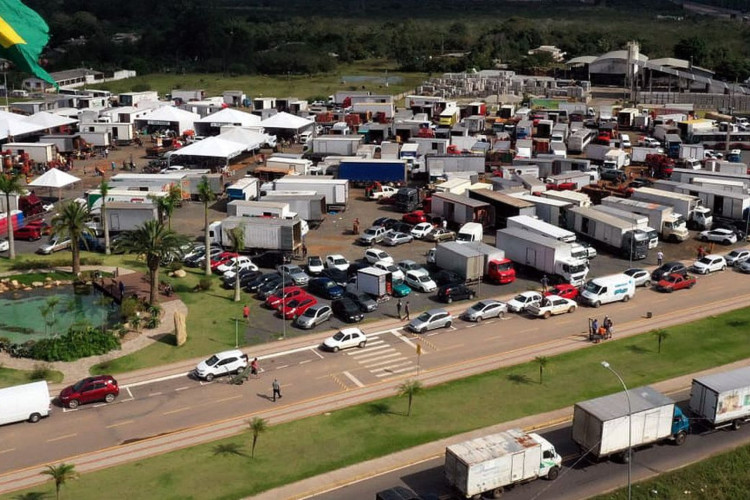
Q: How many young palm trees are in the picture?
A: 5